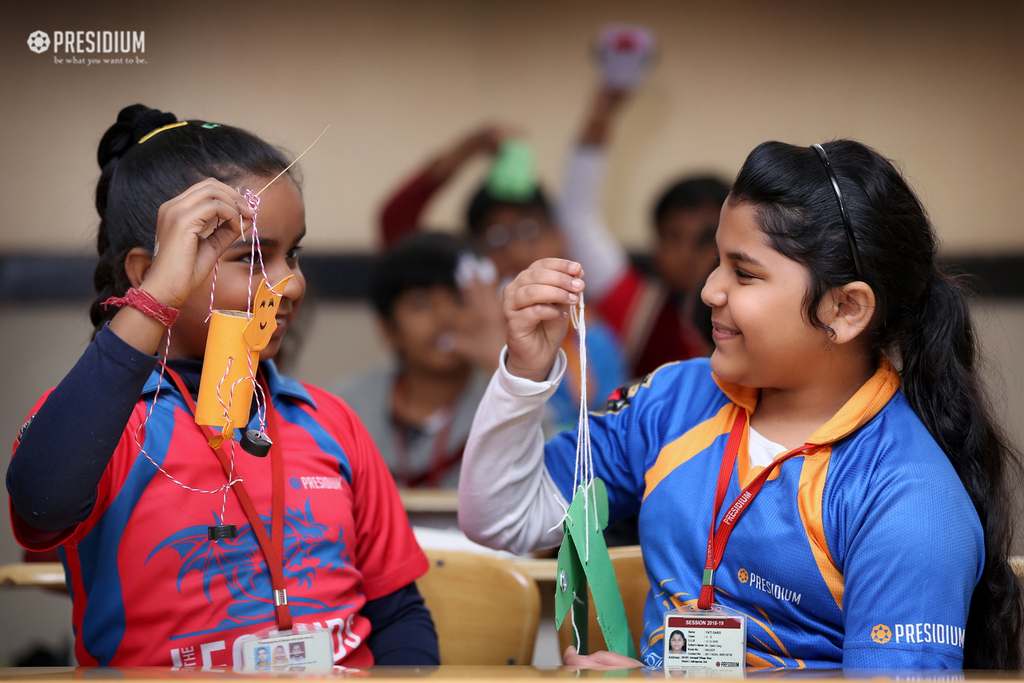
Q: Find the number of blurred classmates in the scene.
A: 3